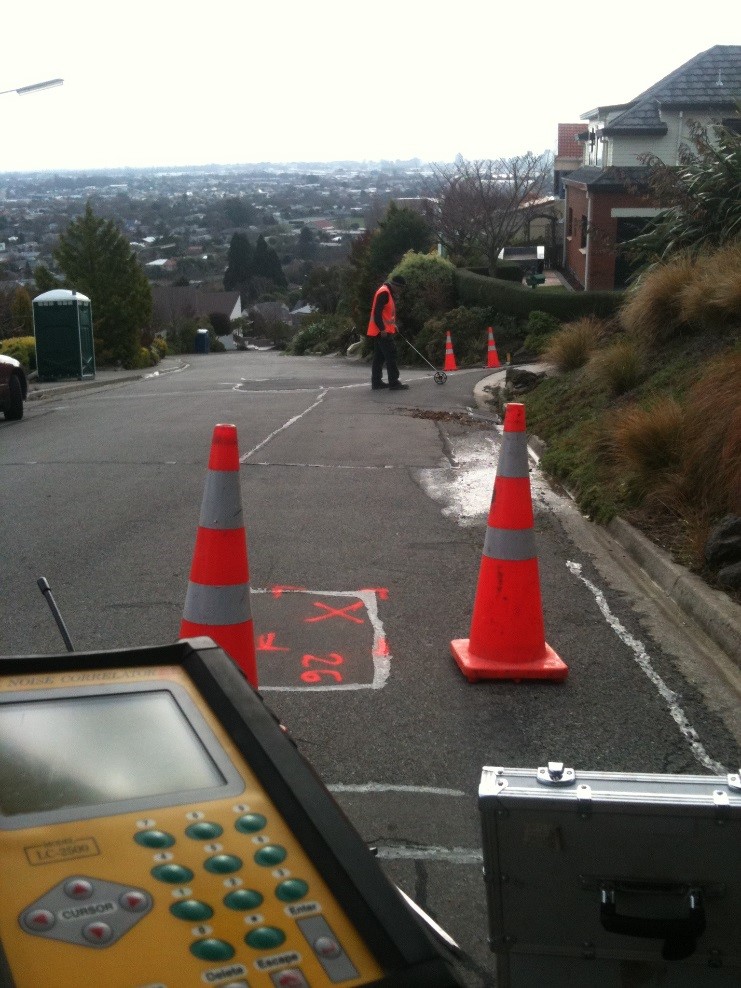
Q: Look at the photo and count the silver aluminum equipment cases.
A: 1